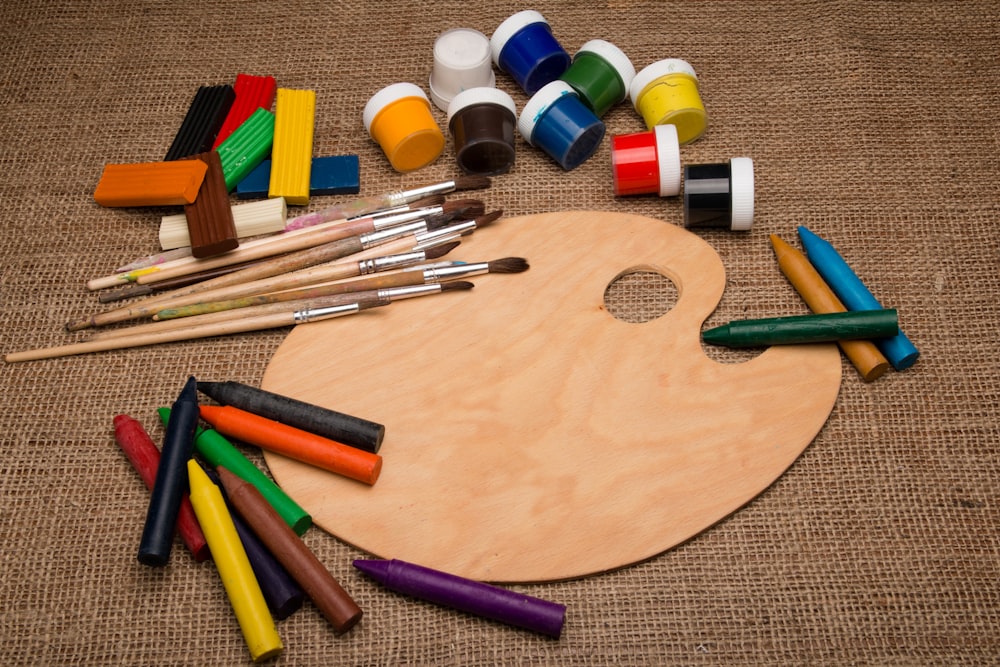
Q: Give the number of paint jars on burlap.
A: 9